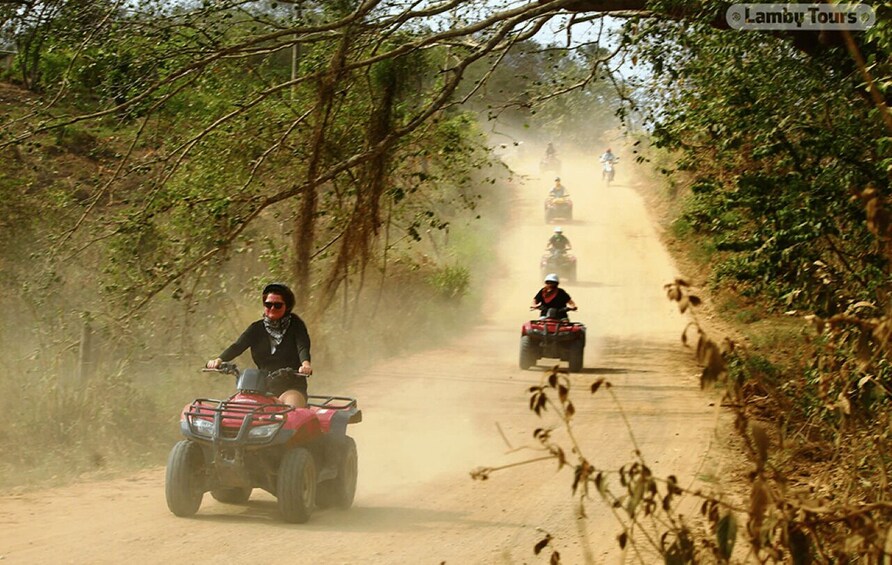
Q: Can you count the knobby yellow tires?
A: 0